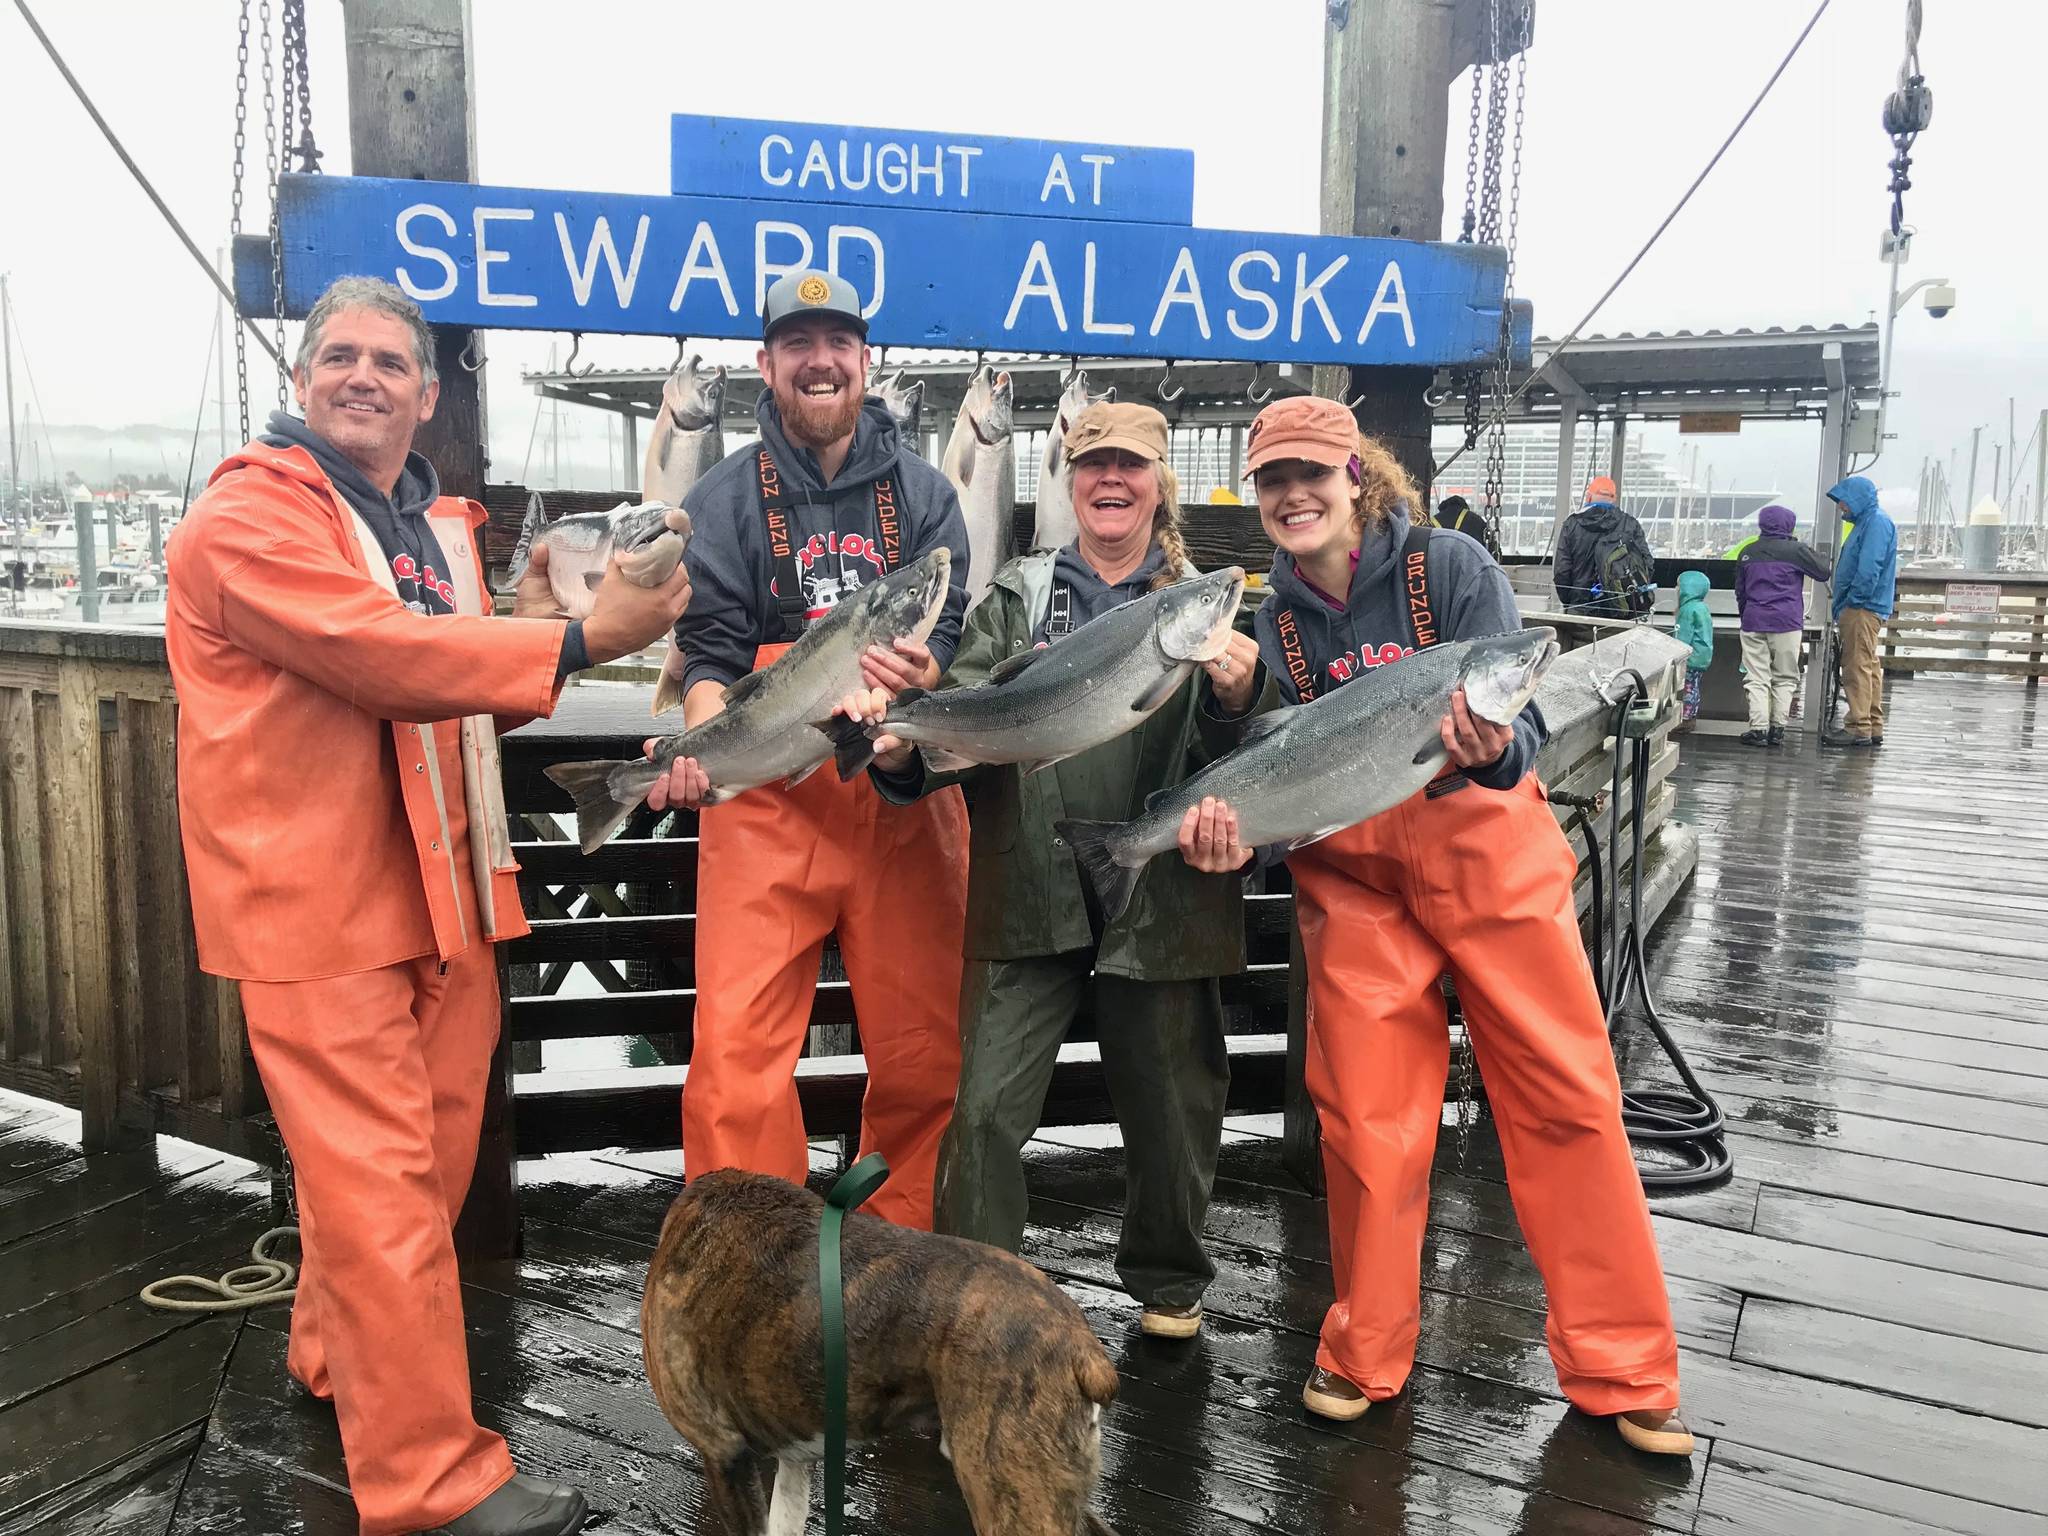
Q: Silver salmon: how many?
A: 8